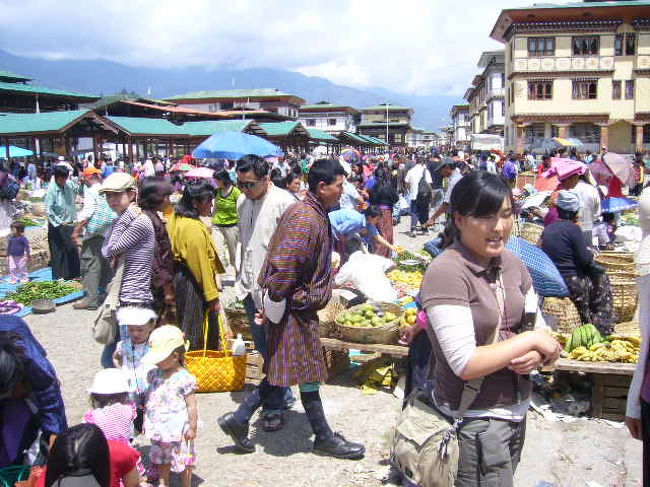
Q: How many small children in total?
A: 4